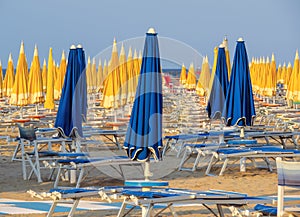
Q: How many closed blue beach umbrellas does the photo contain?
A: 5